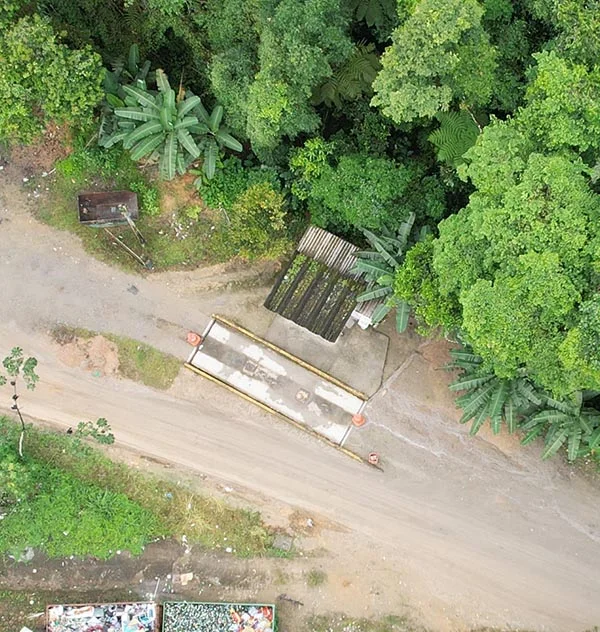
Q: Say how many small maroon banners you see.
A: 0